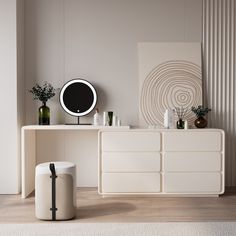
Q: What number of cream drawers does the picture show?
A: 6